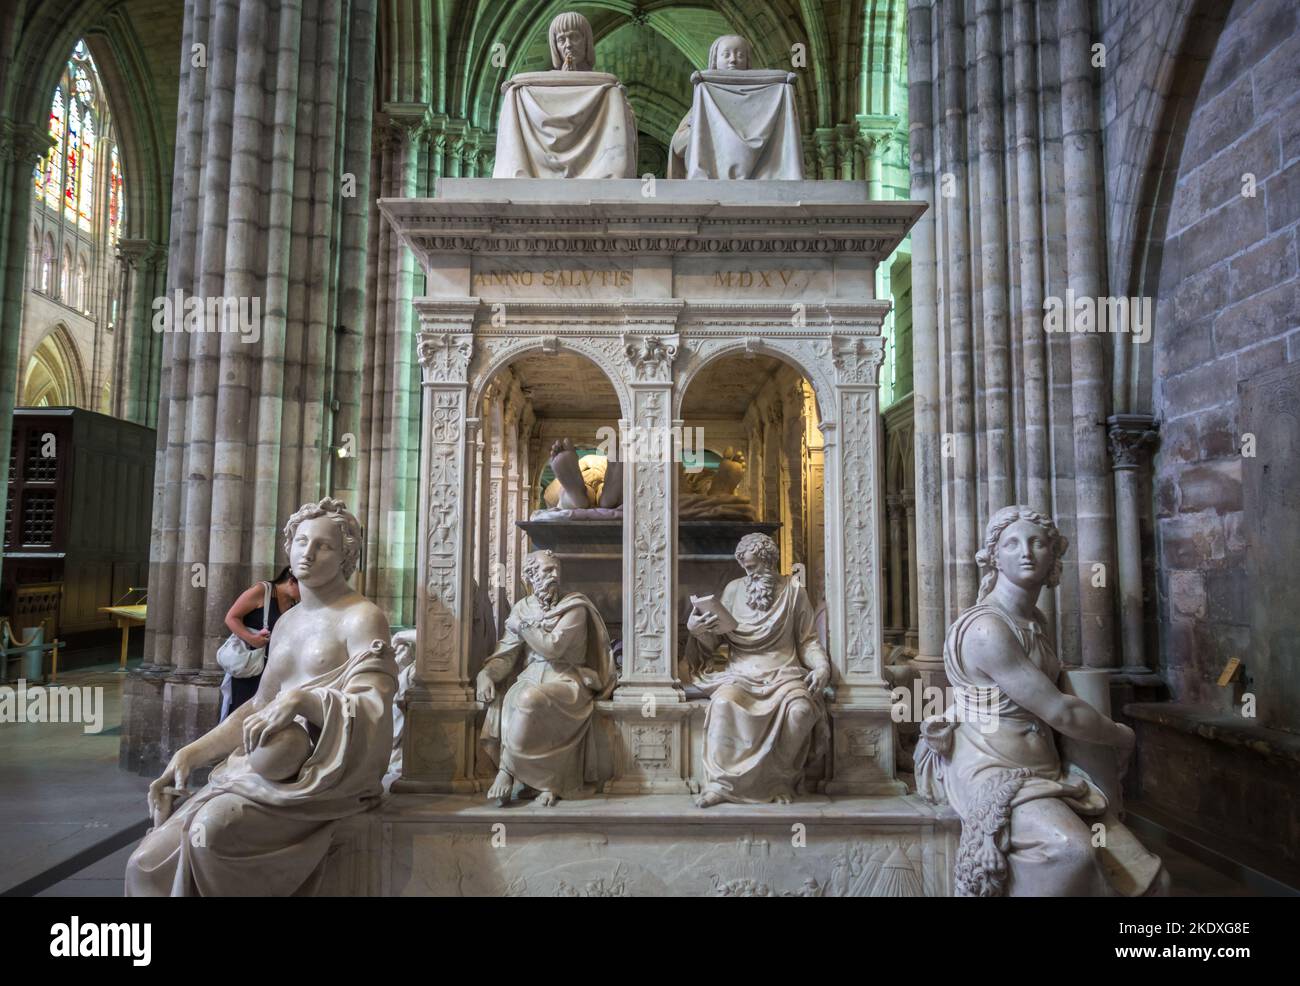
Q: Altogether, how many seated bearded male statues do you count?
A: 2